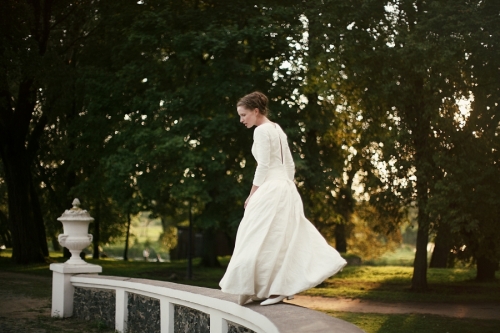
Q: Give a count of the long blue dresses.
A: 0